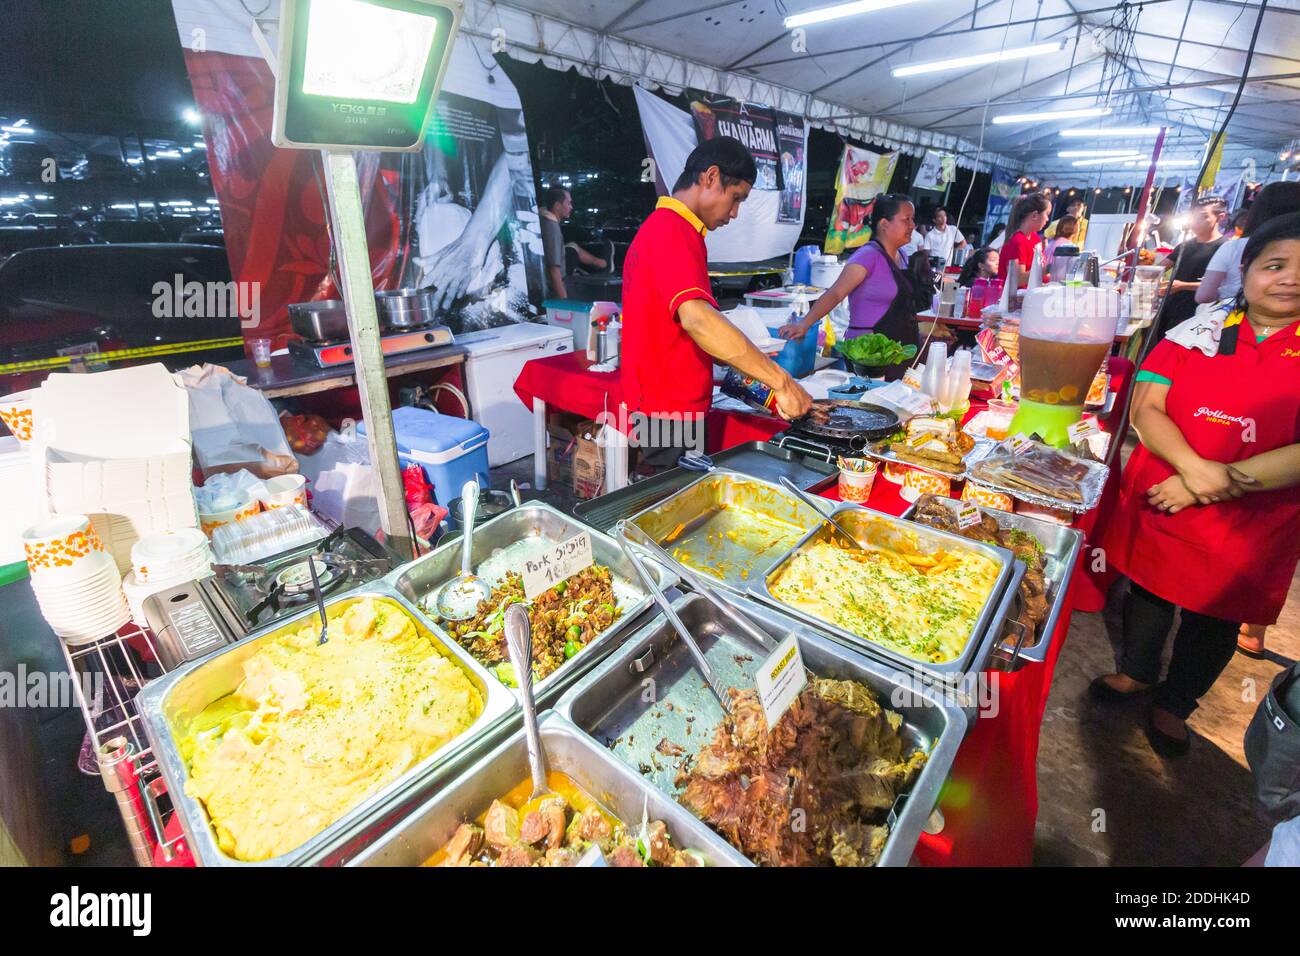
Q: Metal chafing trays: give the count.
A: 7